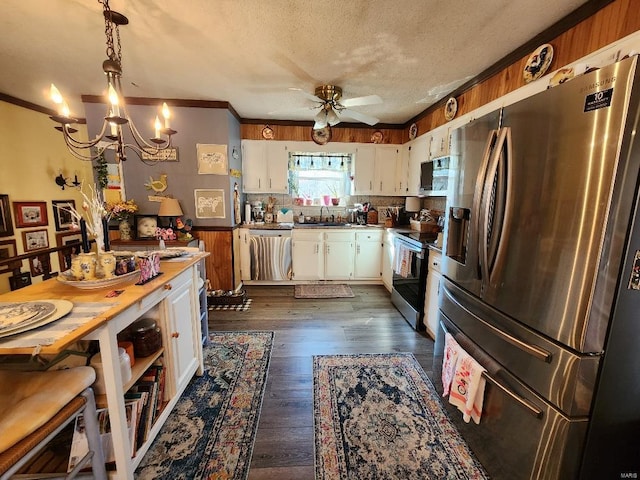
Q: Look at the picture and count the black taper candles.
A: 2